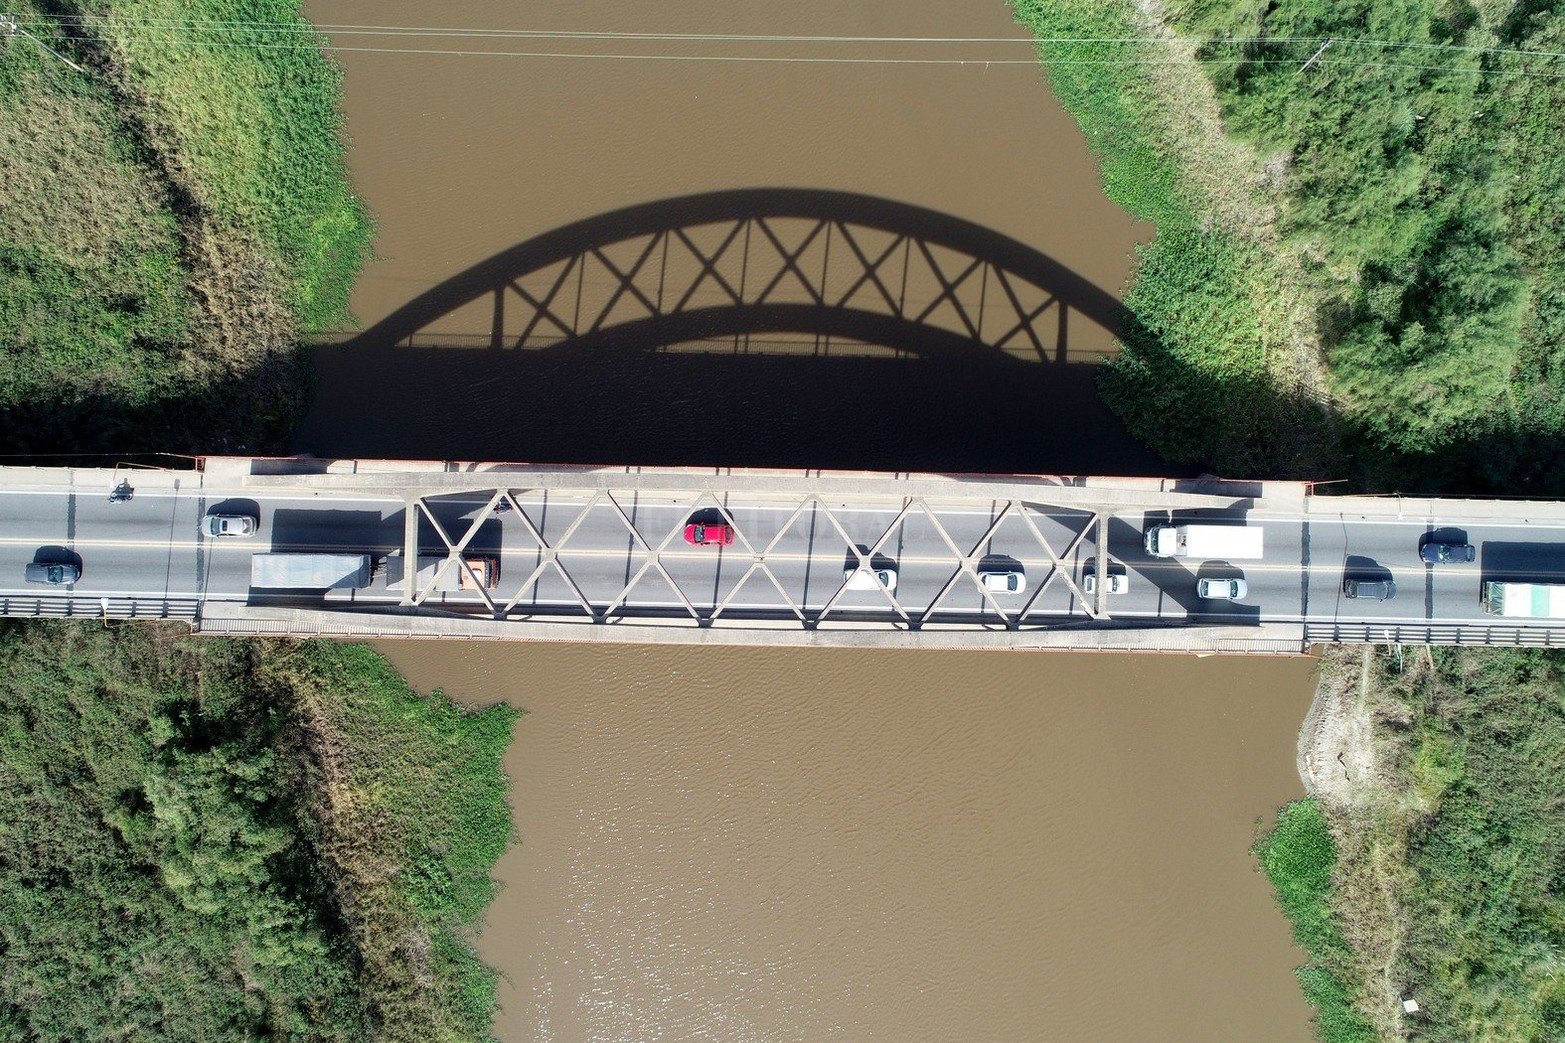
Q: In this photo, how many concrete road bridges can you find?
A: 1